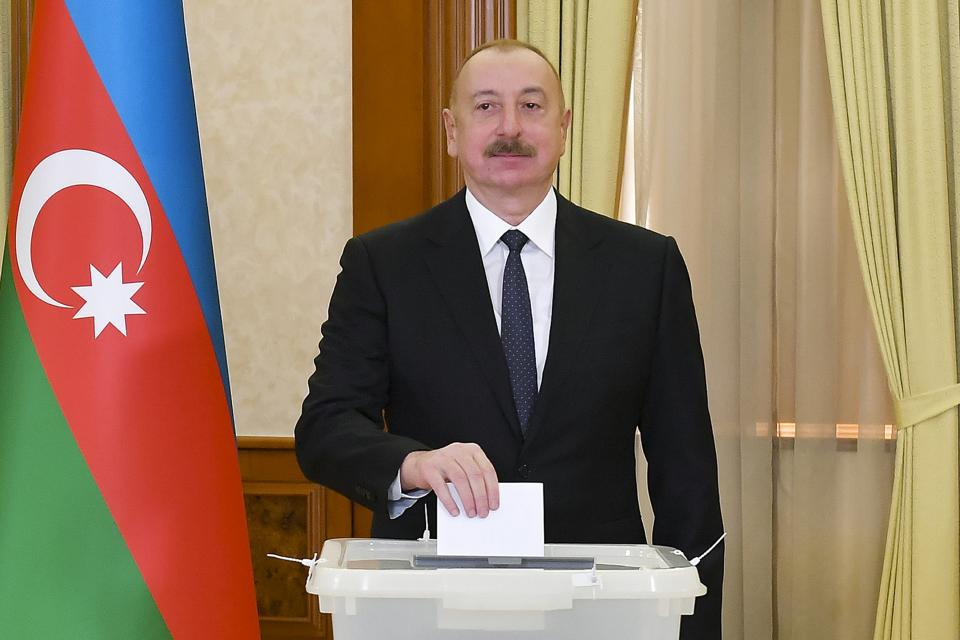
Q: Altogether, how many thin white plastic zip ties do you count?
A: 3